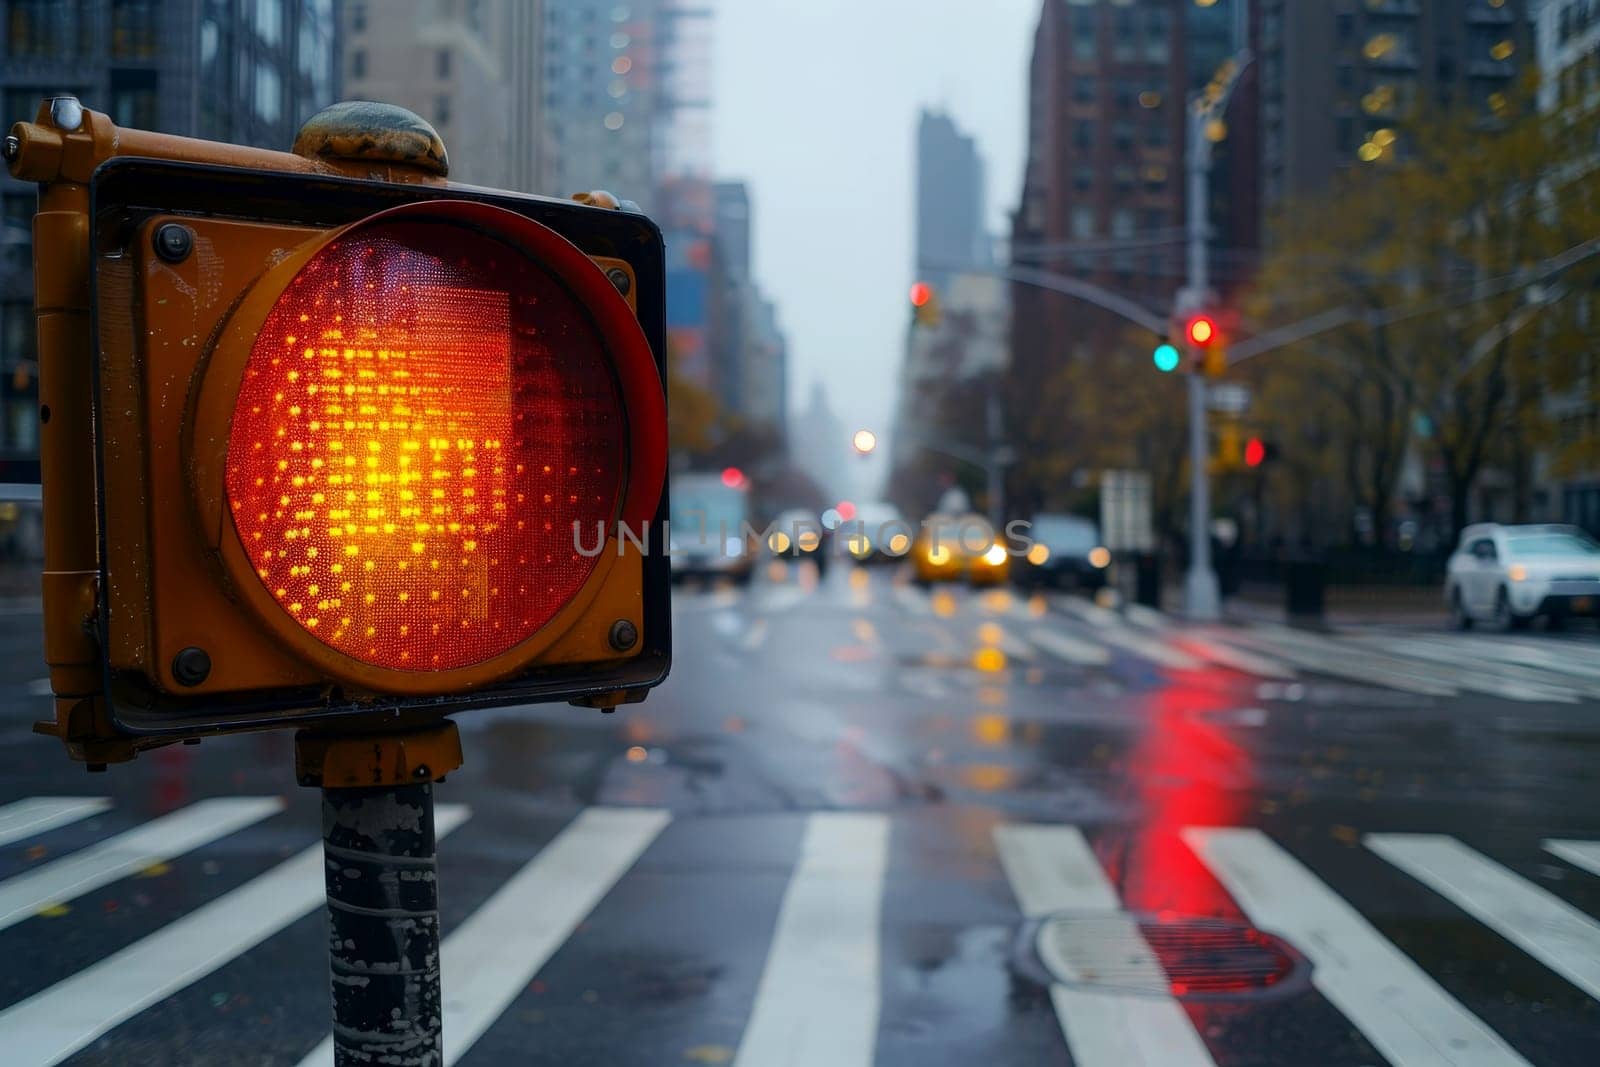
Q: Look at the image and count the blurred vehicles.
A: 6